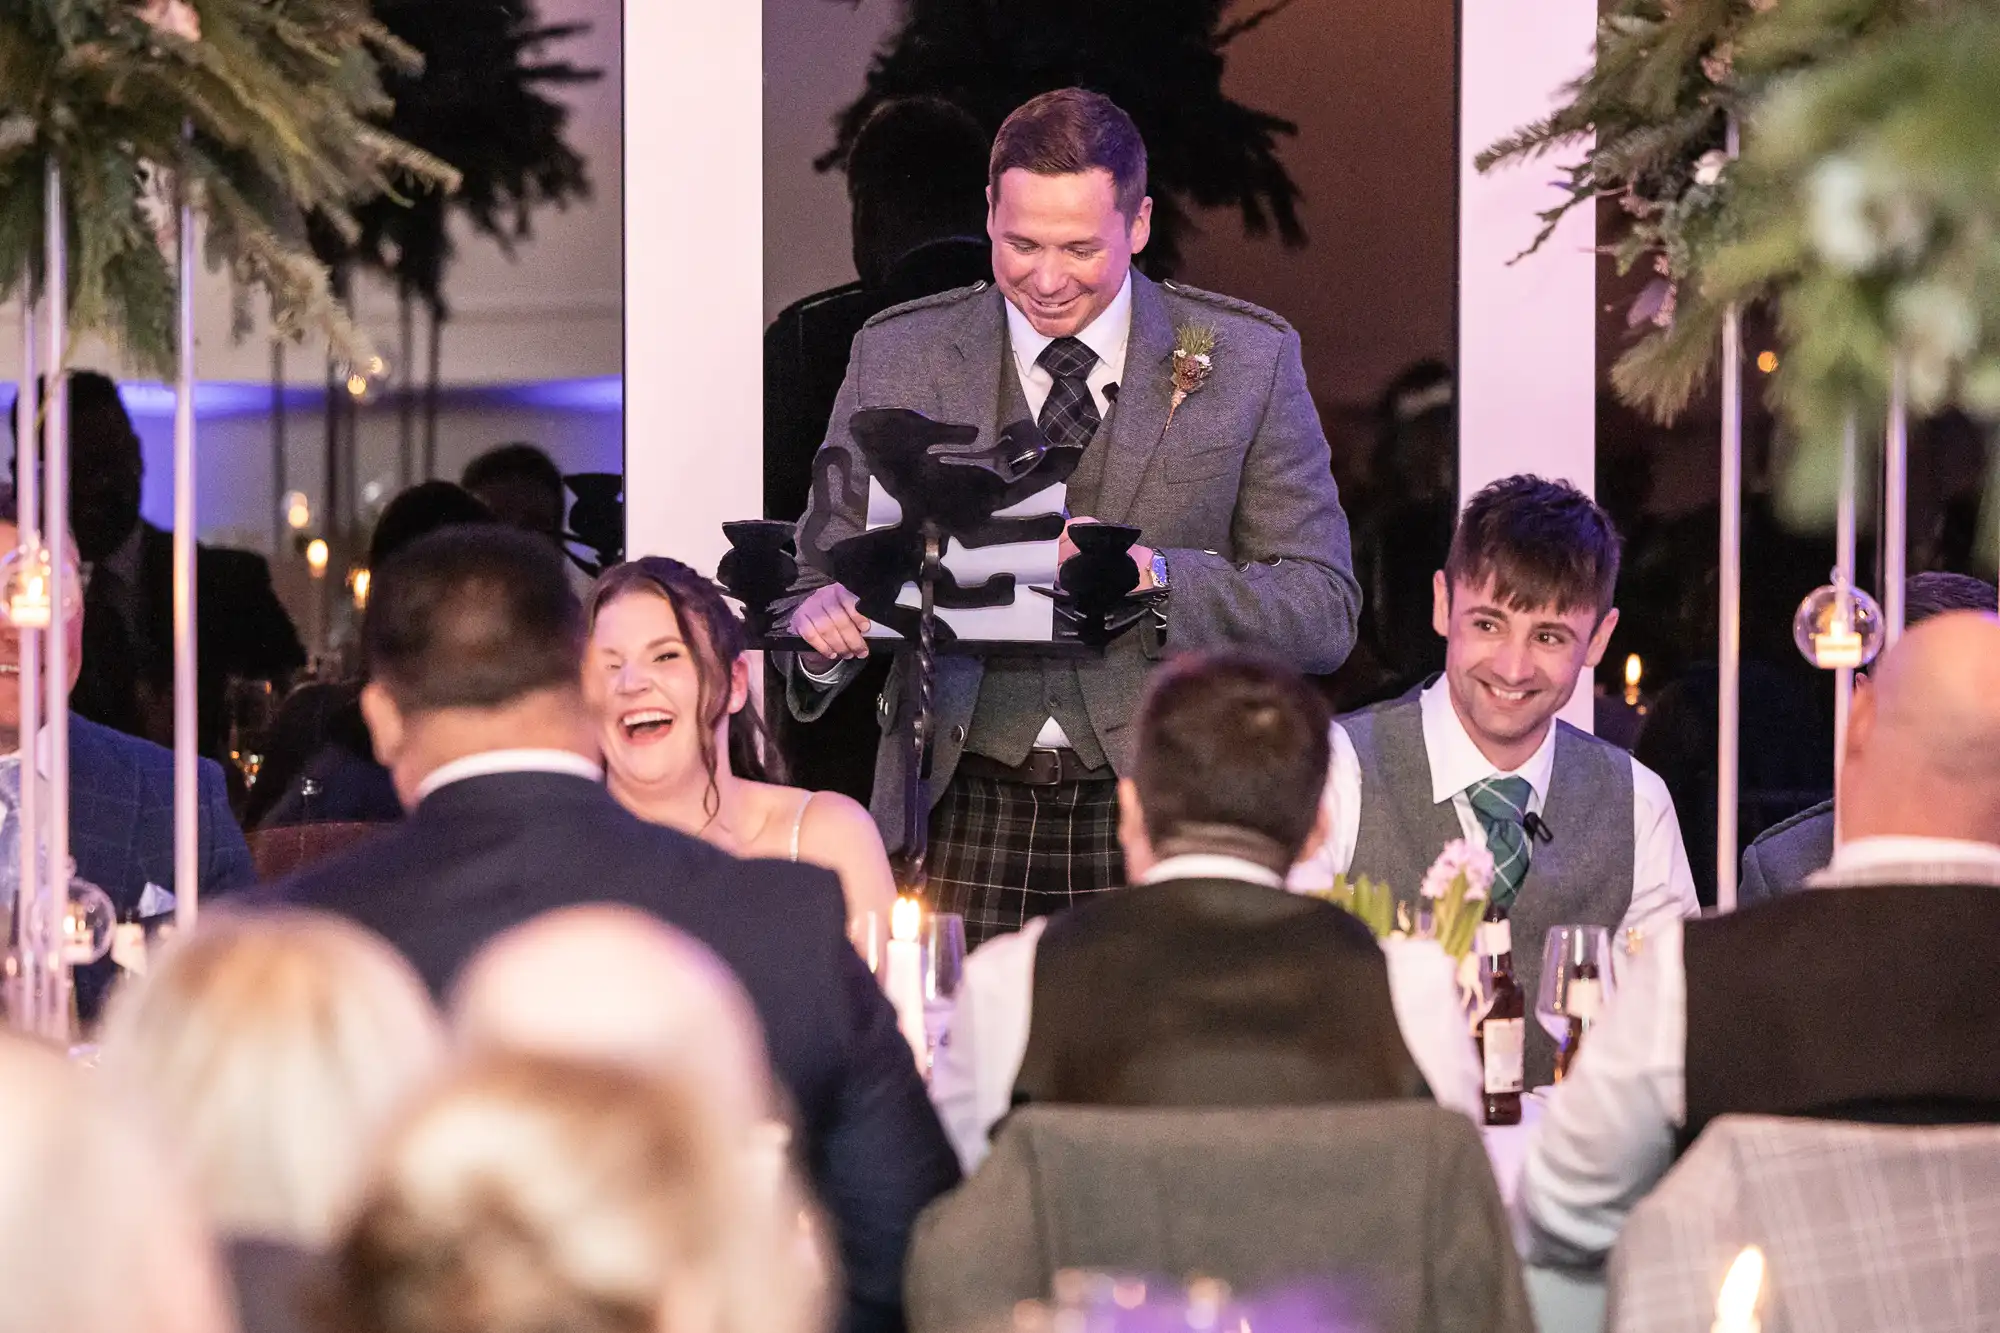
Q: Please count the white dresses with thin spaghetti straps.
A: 1